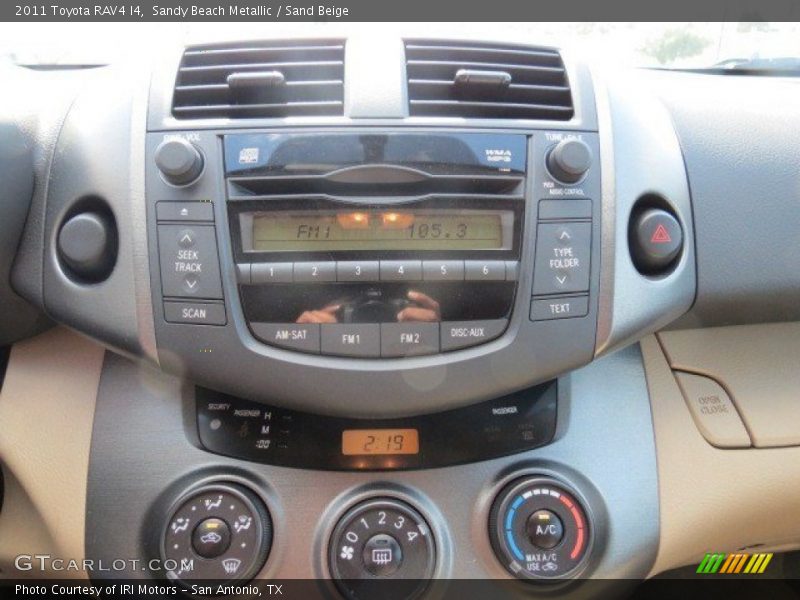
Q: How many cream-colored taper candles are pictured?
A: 0